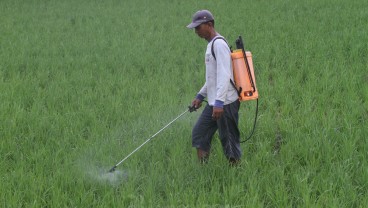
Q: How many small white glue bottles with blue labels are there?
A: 0